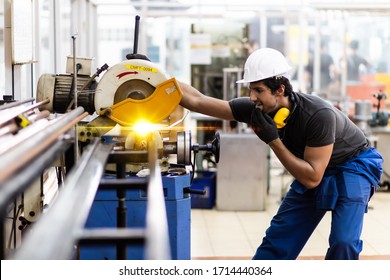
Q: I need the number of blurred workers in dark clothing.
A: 2